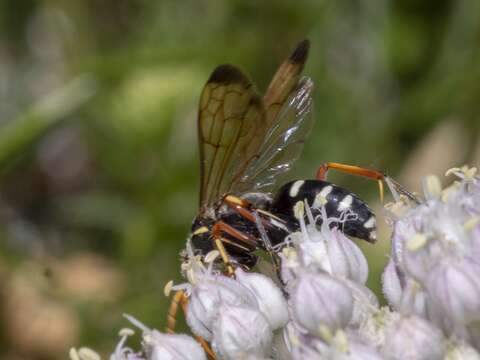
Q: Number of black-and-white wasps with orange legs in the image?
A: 1